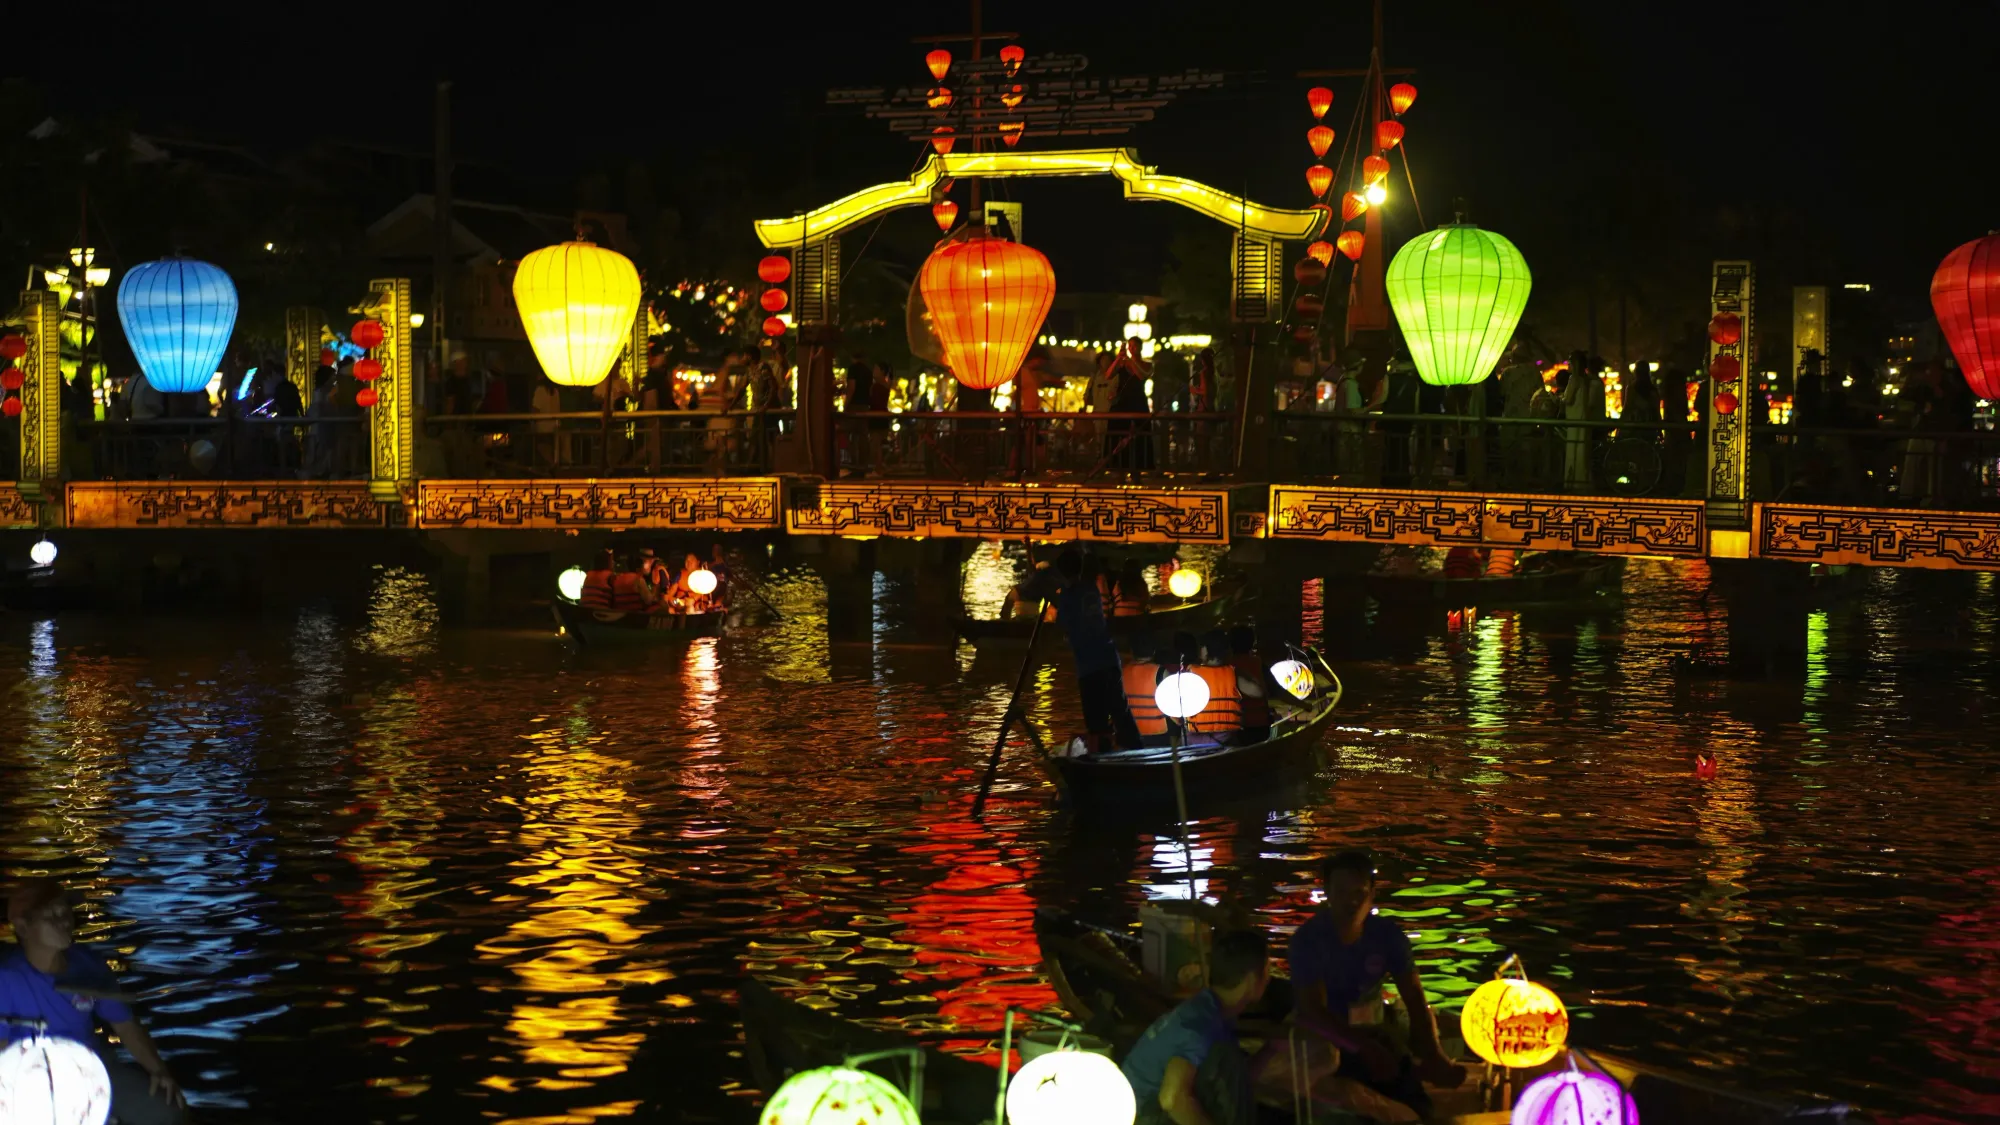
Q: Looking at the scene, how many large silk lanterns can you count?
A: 5